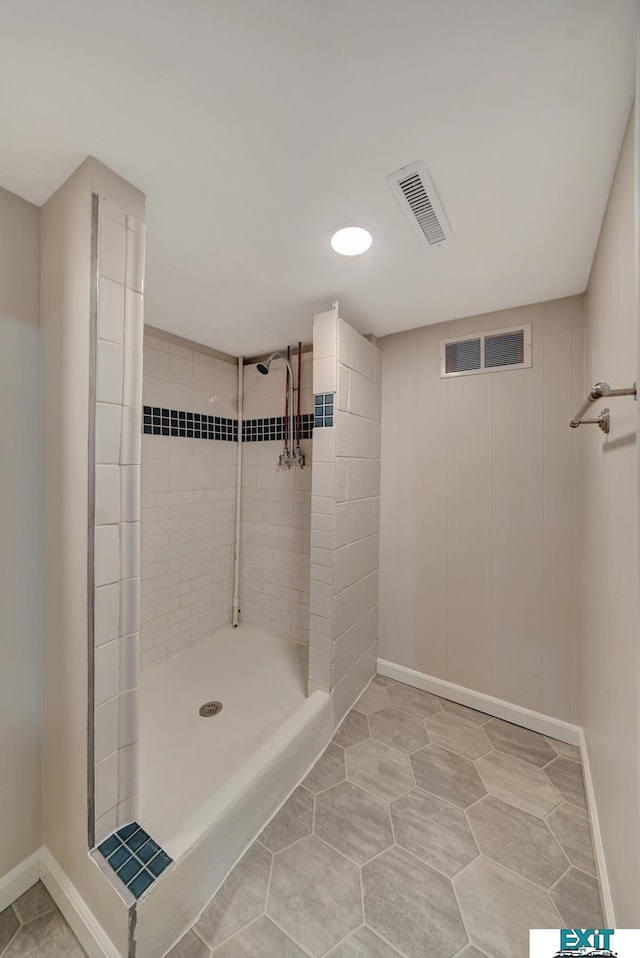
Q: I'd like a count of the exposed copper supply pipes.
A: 2